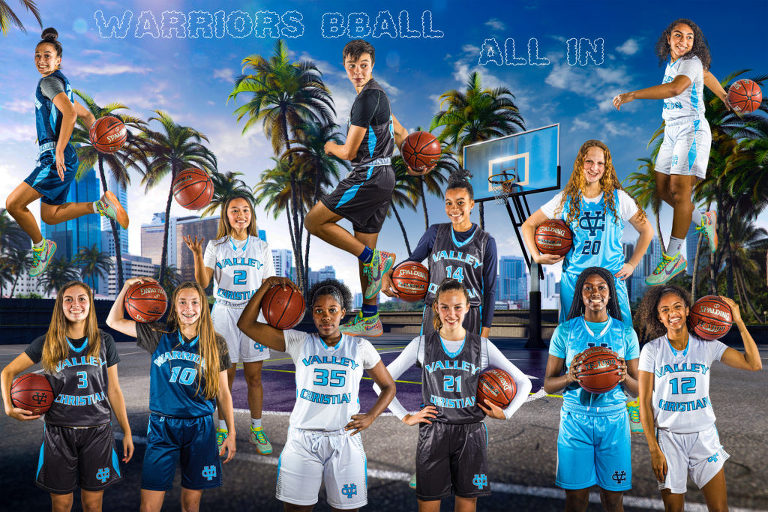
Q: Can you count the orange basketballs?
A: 12